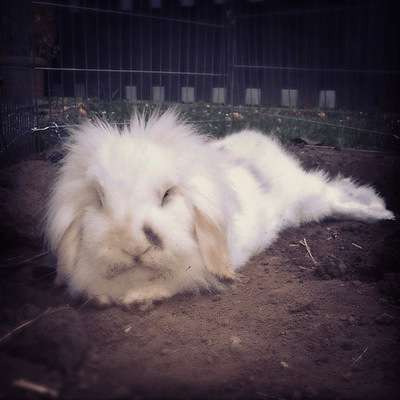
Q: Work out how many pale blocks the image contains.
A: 7